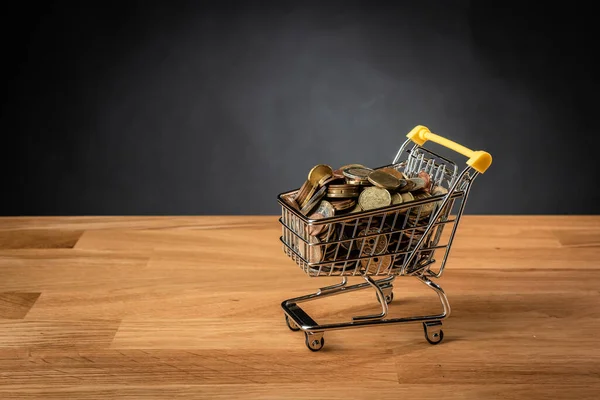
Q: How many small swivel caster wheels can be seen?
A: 4